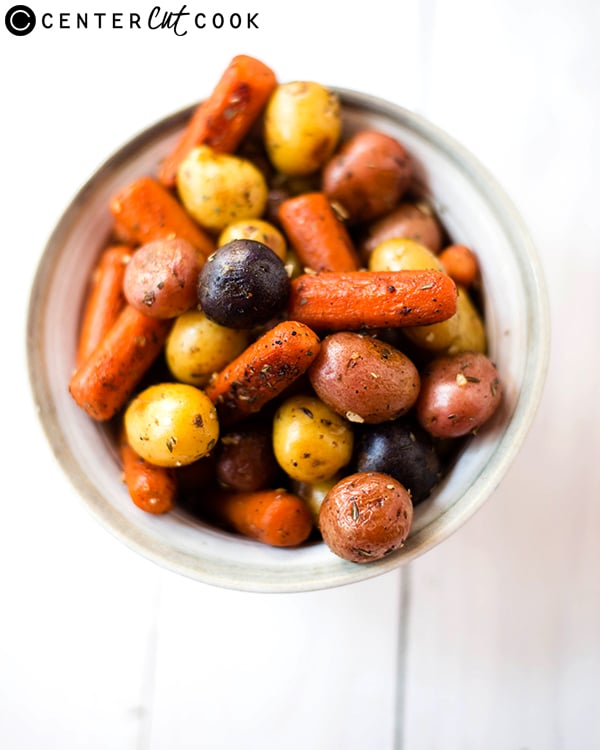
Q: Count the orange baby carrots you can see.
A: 10